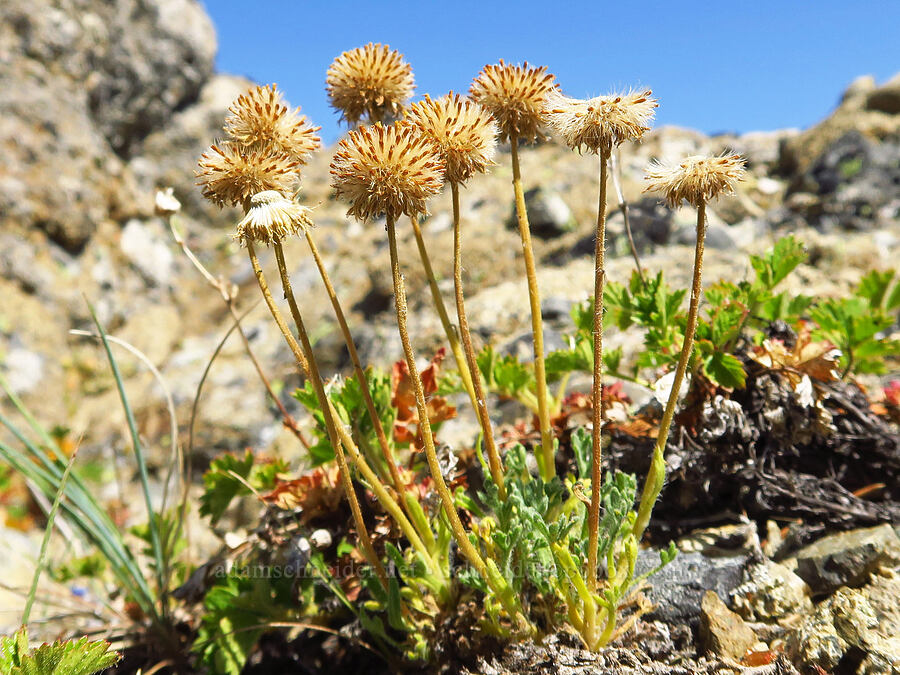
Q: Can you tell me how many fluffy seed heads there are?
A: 9